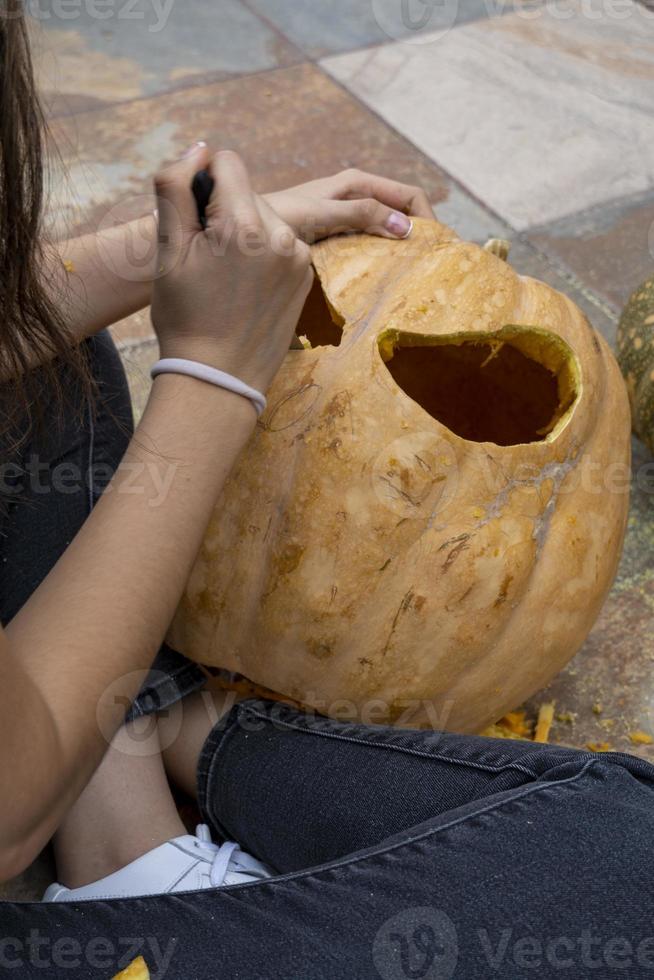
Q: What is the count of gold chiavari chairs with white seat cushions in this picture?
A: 0